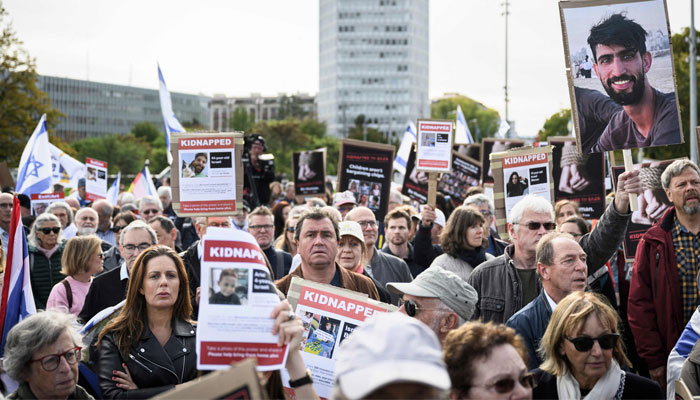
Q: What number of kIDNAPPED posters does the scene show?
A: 5